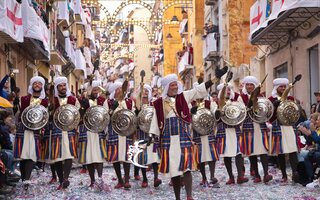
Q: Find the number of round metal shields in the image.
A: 9